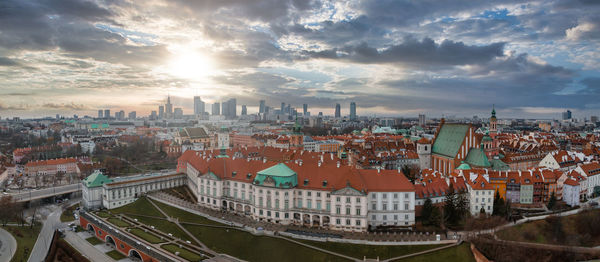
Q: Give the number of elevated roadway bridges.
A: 1